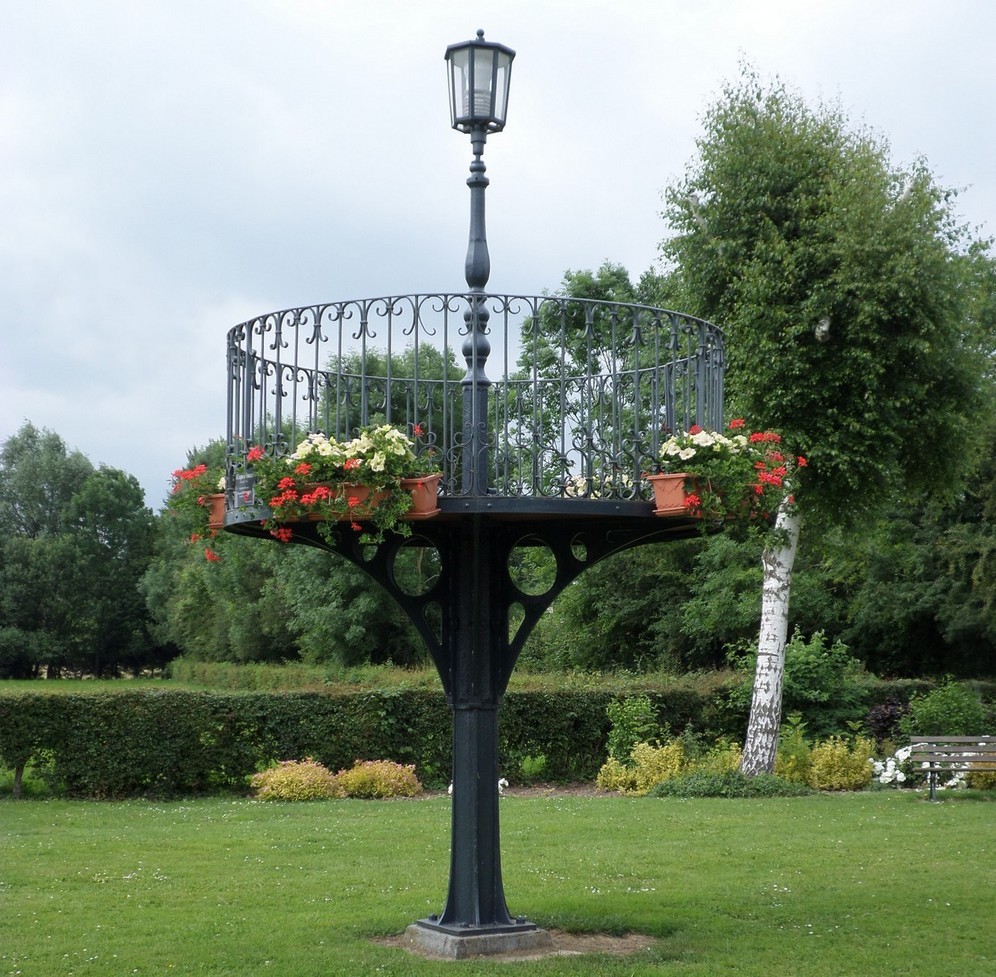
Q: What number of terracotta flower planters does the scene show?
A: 3